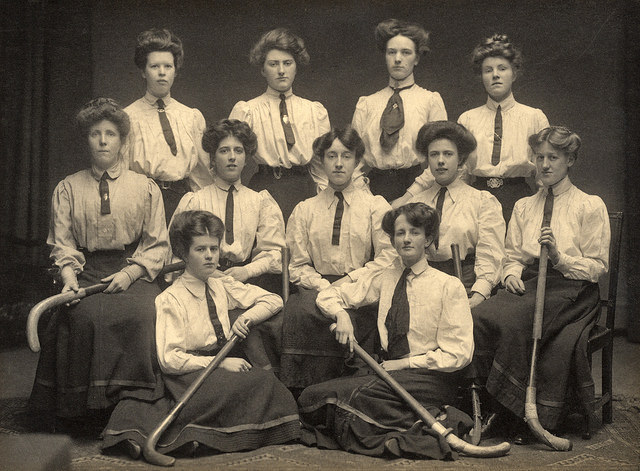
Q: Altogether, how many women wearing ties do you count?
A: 11